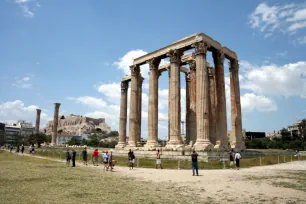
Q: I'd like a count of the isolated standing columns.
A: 2